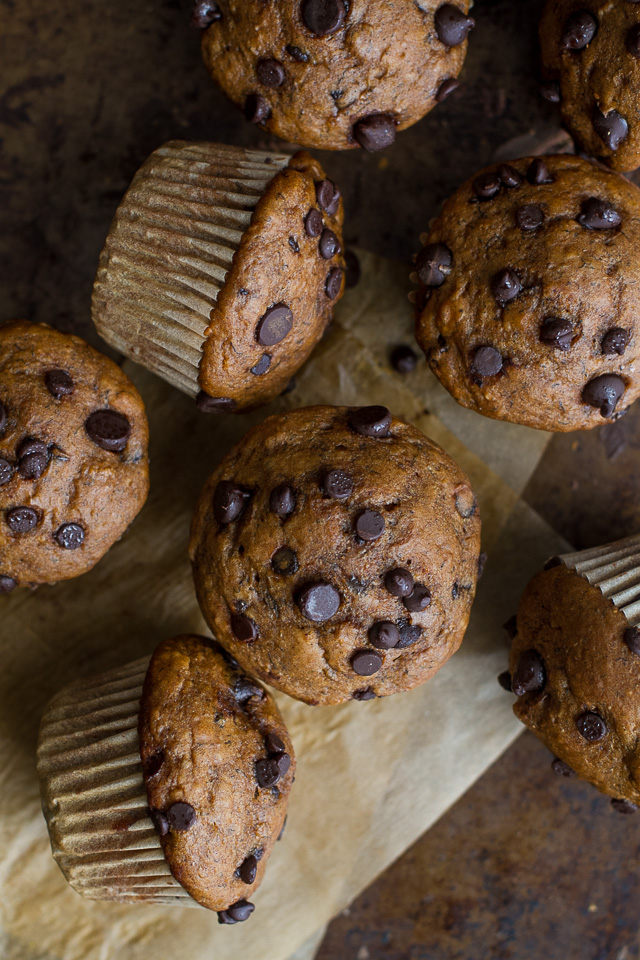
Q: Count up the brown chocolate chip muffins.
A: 8